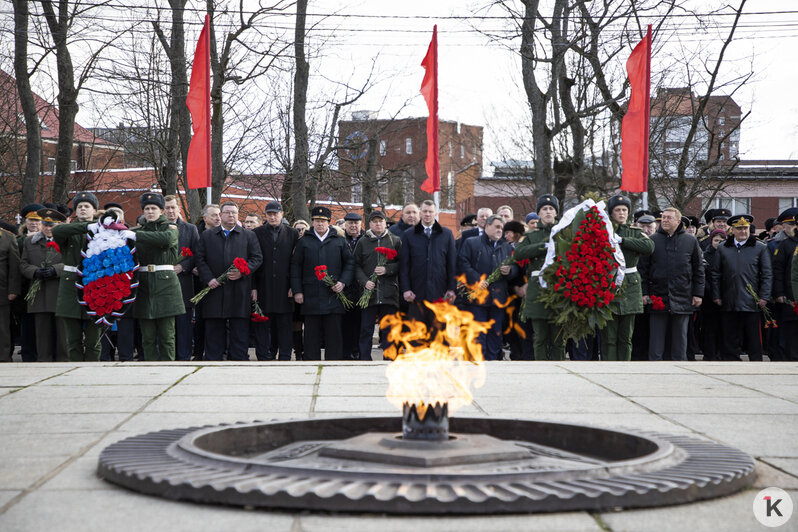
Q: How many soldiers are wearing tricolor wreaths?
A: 2